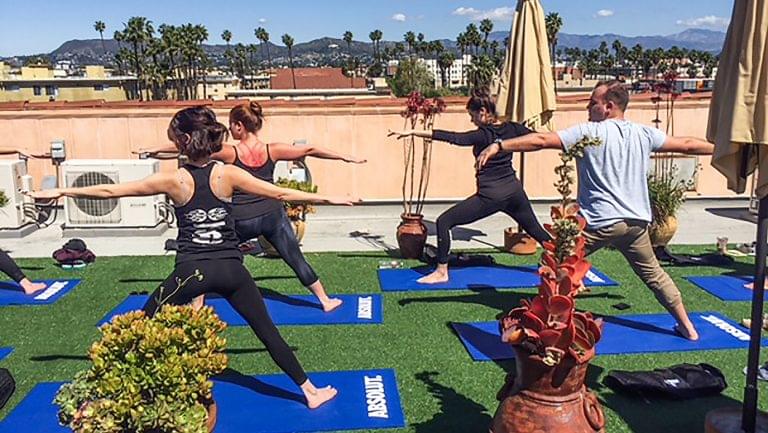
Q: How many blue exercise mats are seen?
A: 7